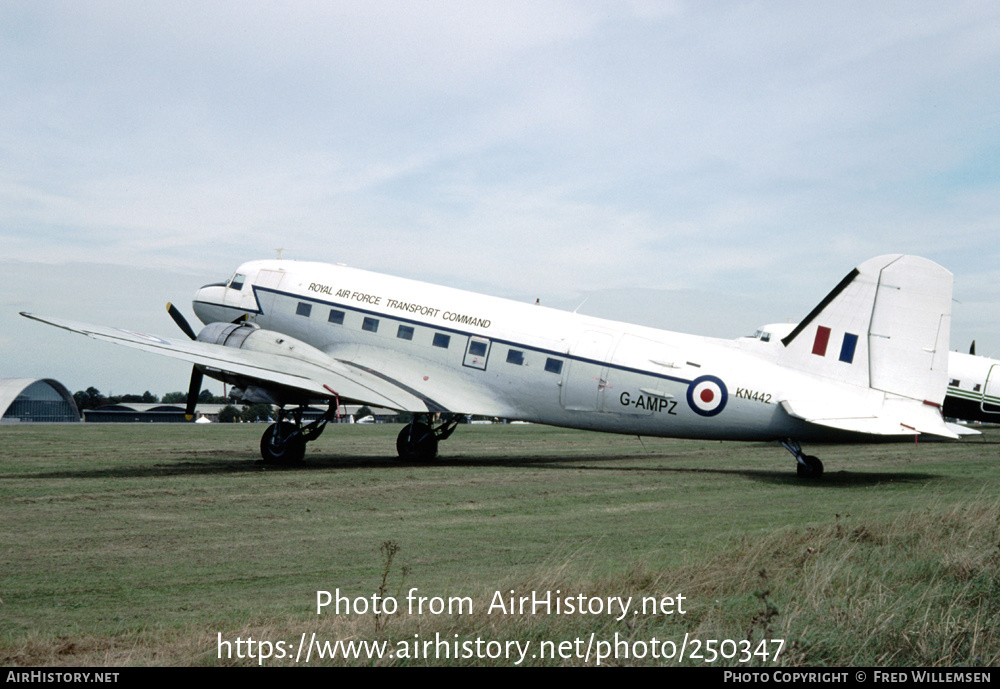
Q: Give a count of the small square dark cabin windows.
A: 8